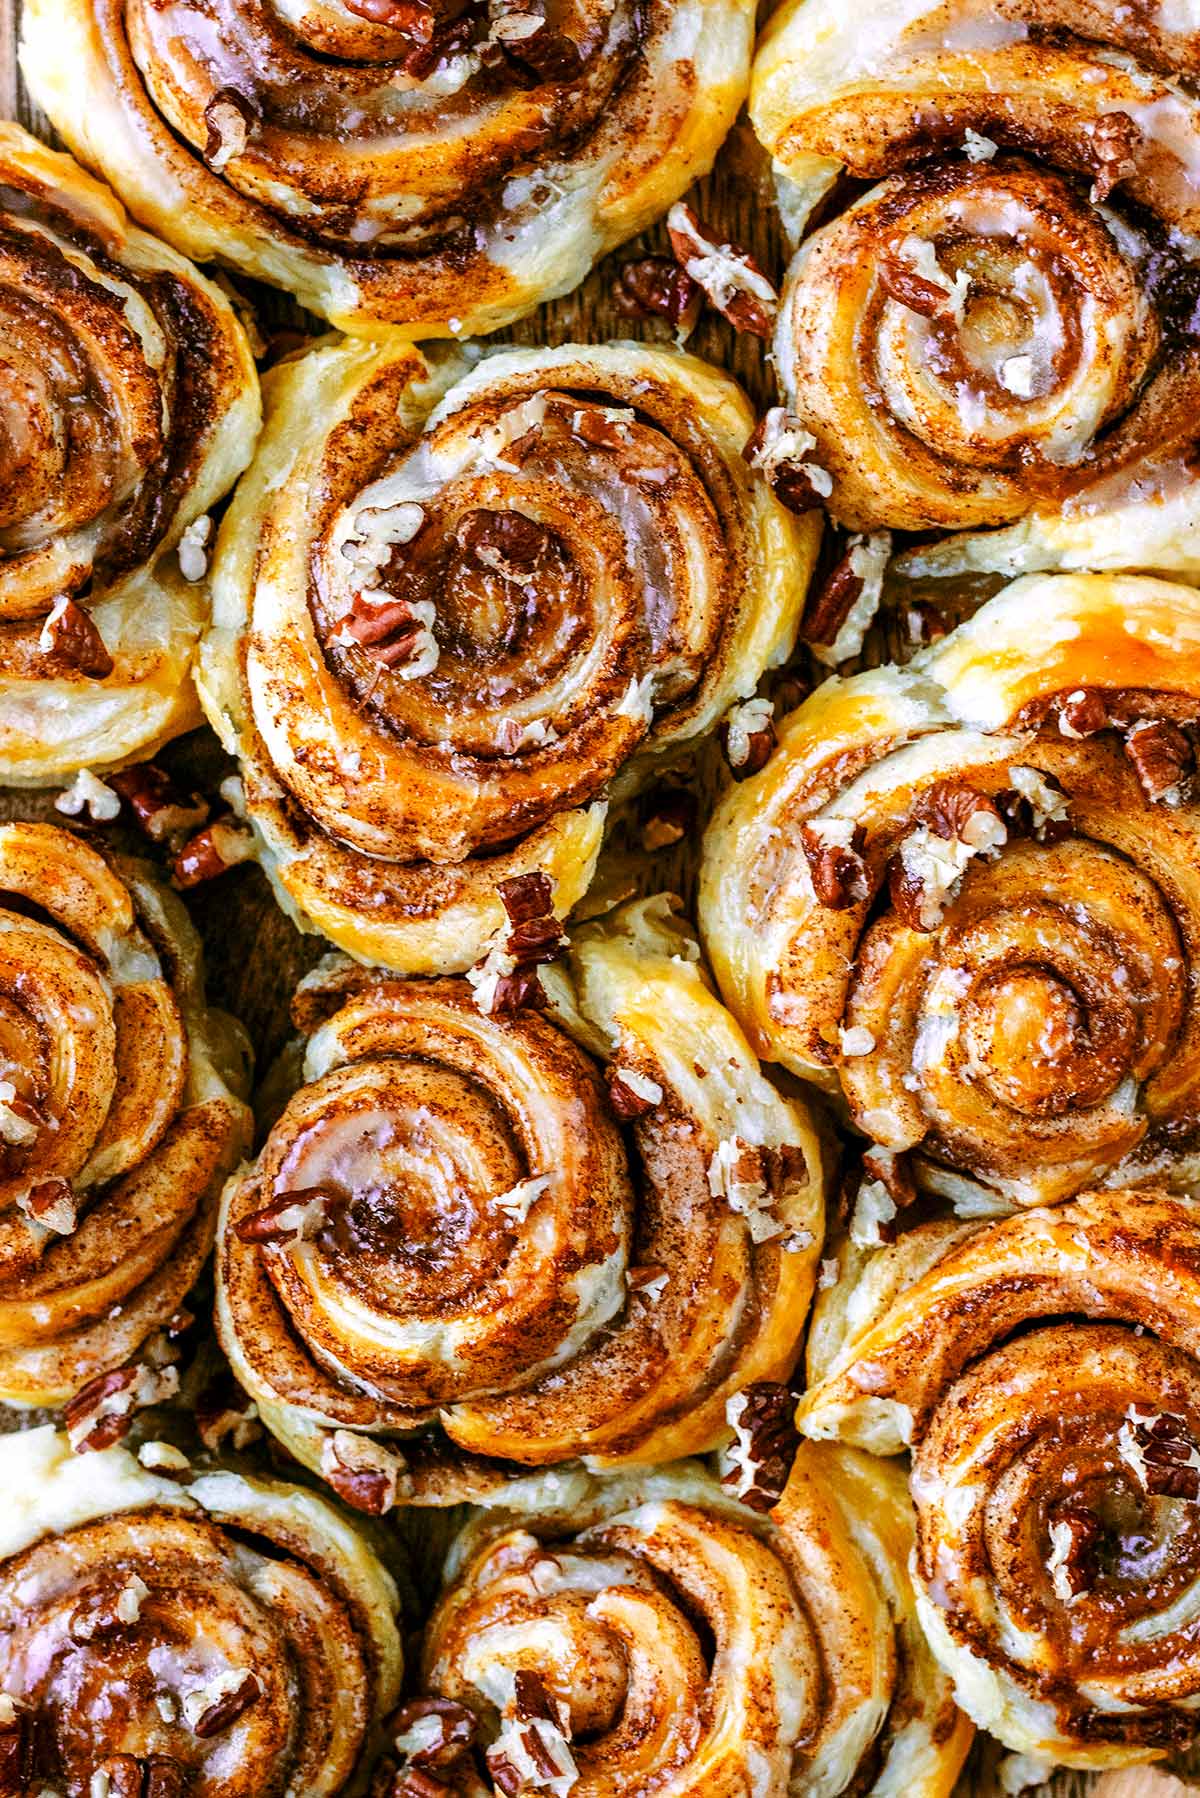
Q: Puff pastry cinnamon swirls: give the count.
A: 10